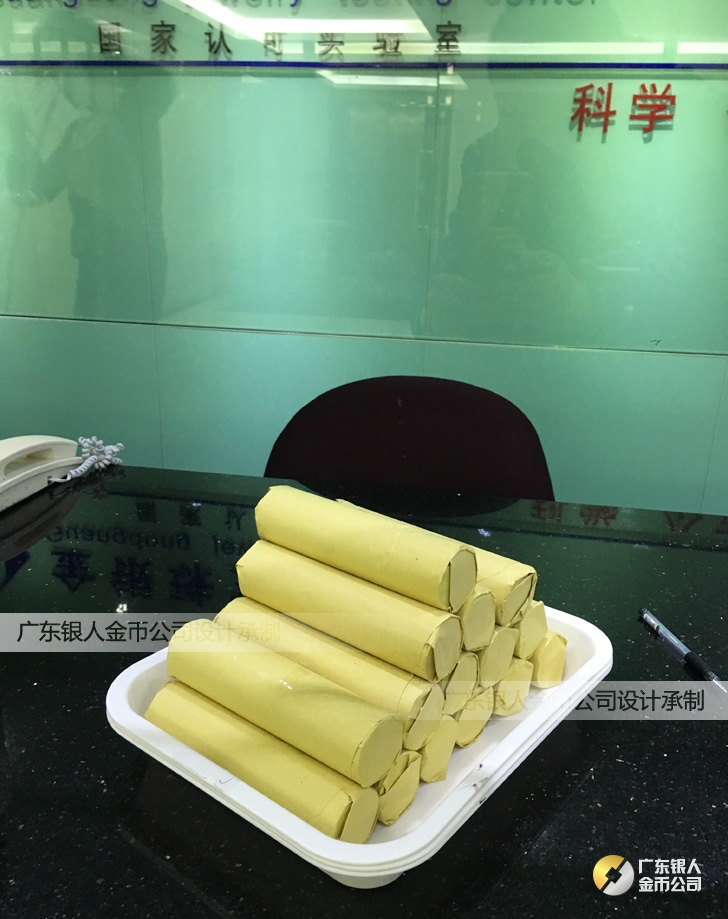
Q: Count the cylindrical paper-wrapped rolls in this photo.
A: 15